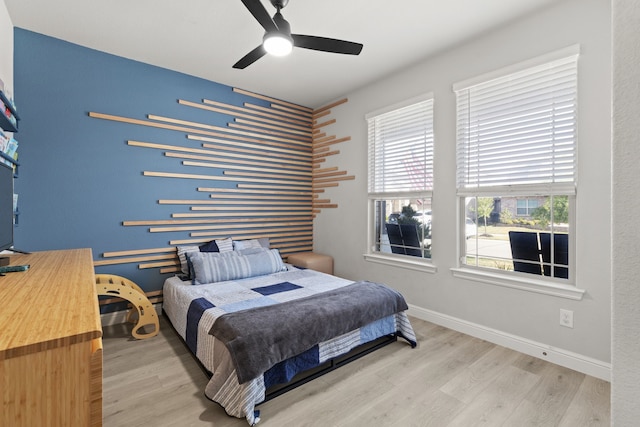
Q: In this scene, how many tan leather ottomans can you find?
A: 1